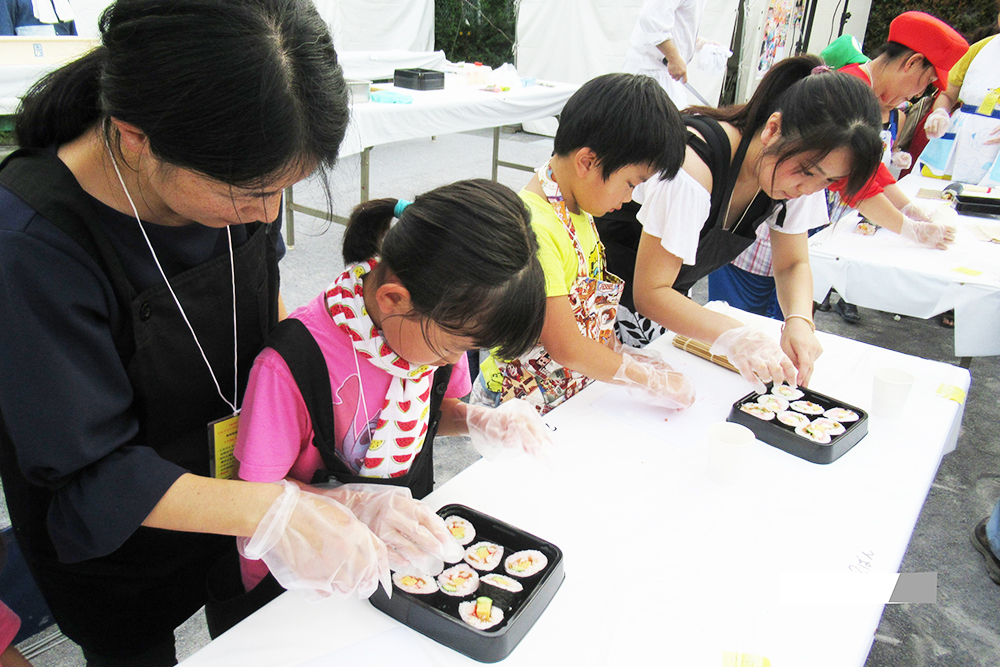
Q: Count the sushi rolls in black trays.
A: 15